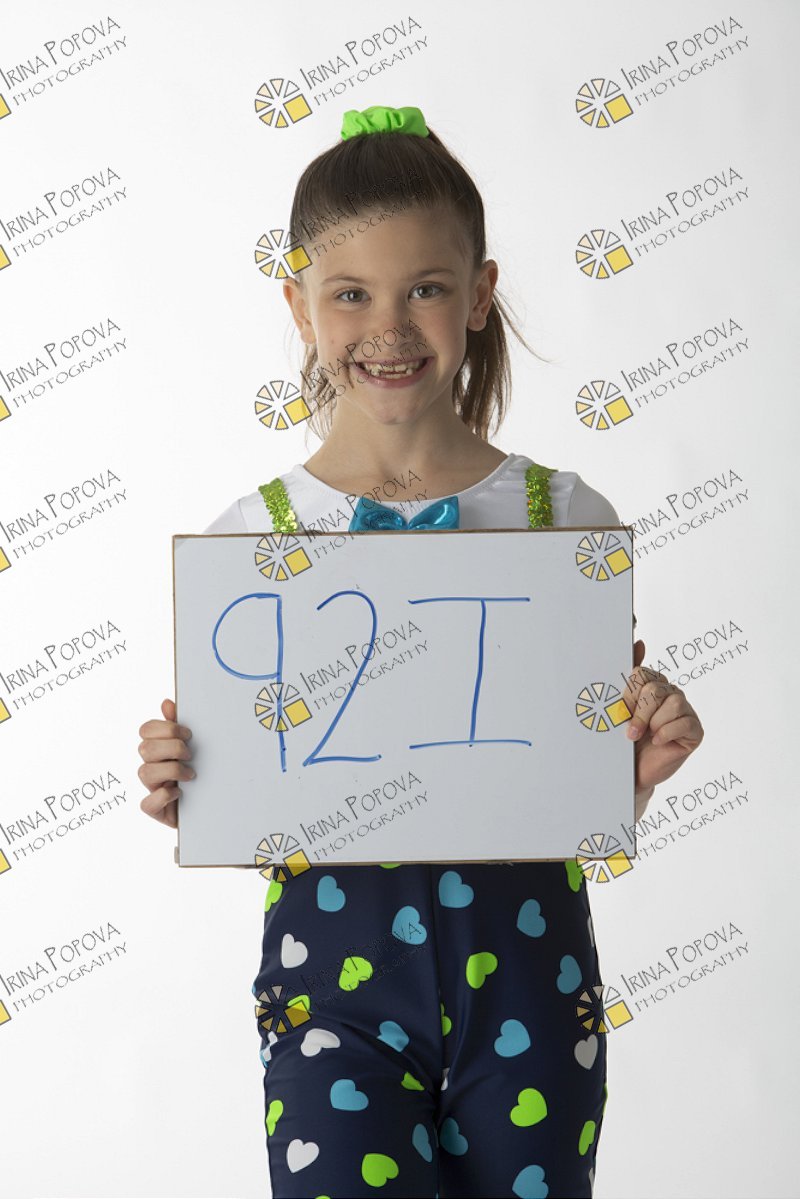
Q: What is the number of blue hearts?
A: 11